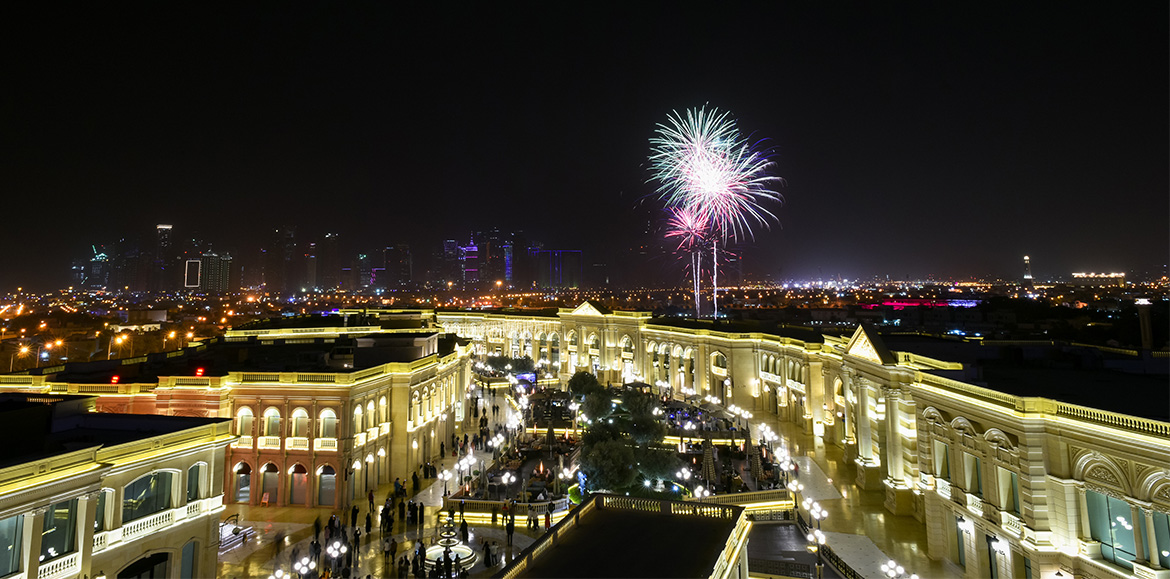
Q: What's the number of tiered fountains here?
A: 1